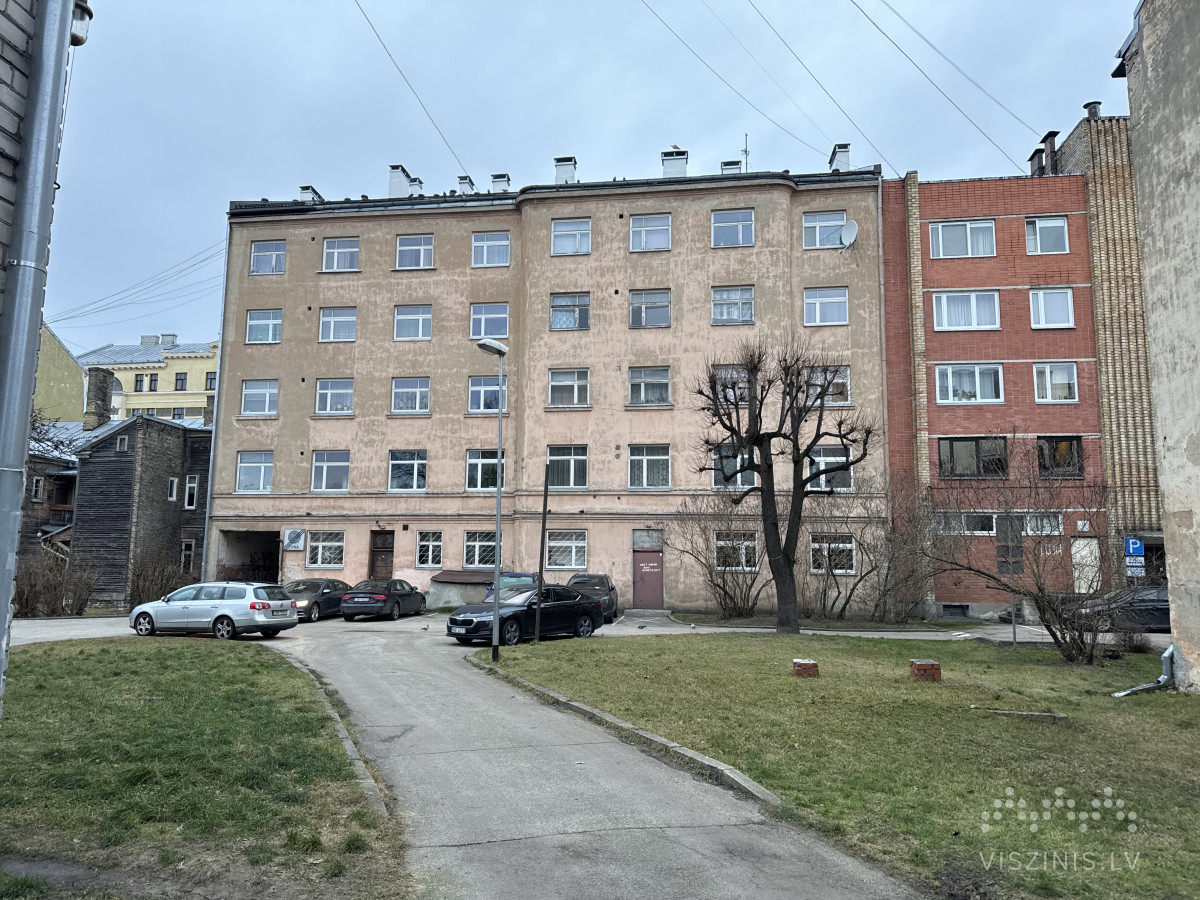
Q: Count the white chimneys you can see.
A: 9